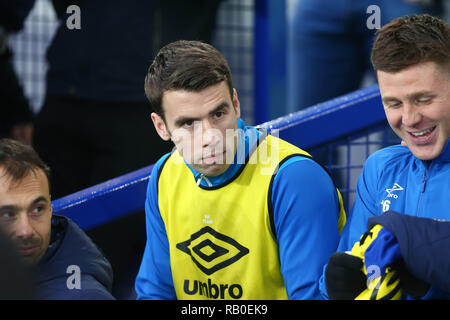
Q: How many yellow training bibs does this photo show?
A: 1